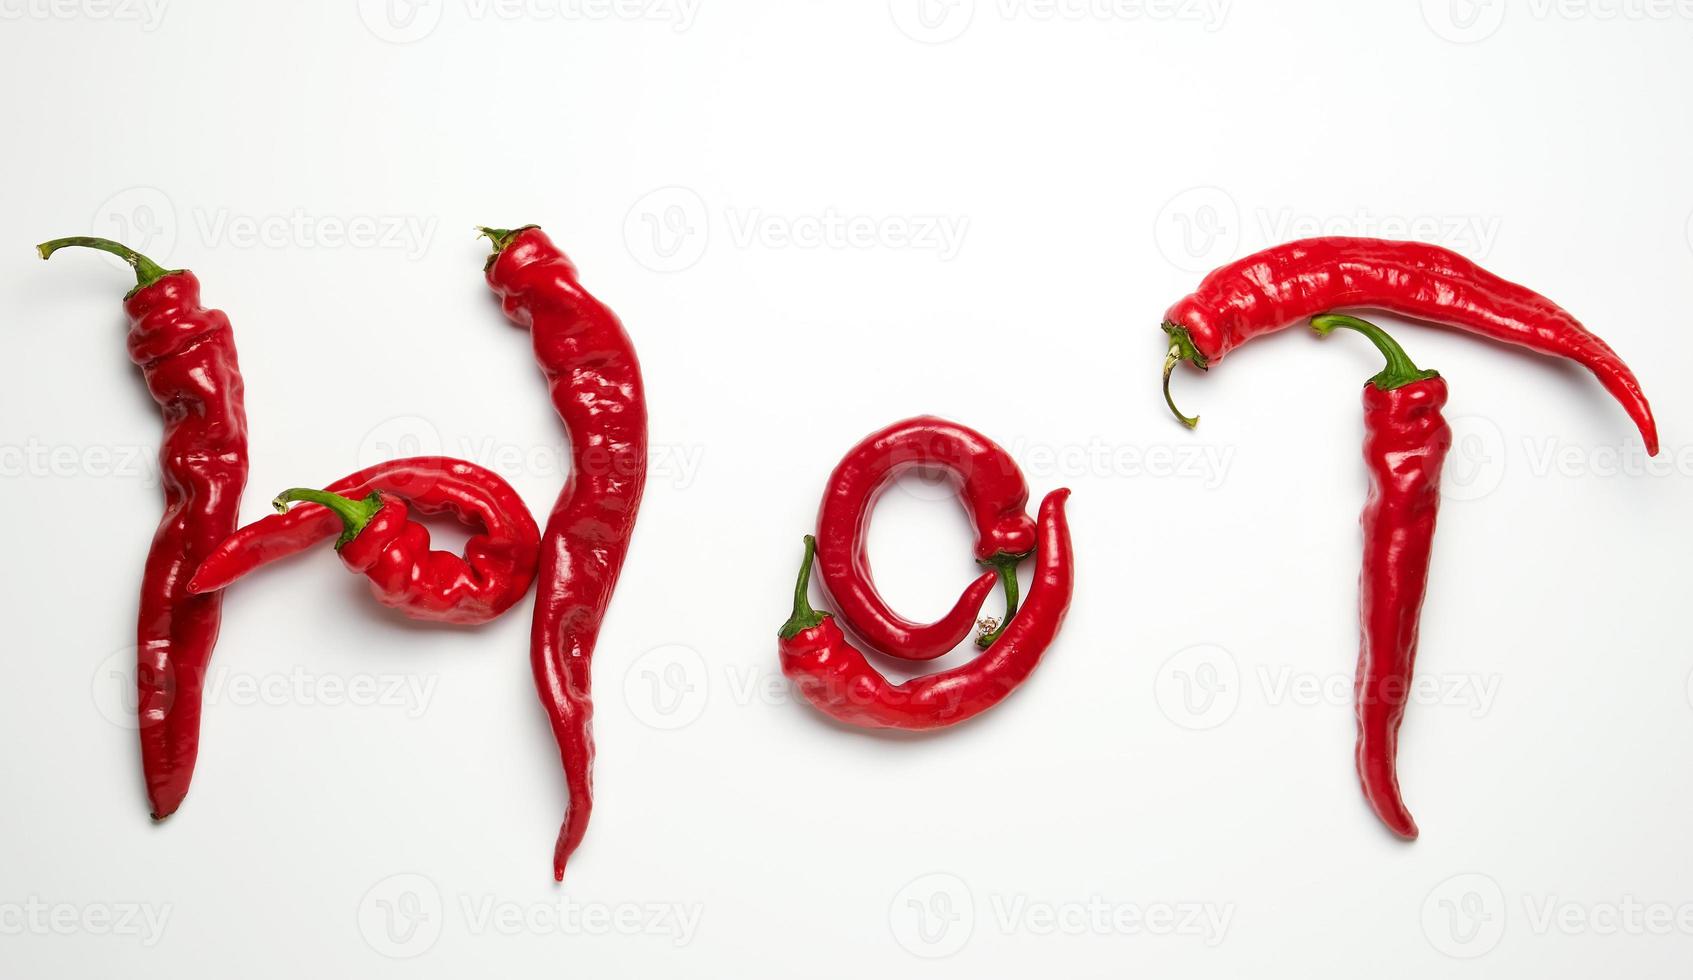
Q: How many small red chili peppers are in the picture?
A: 7